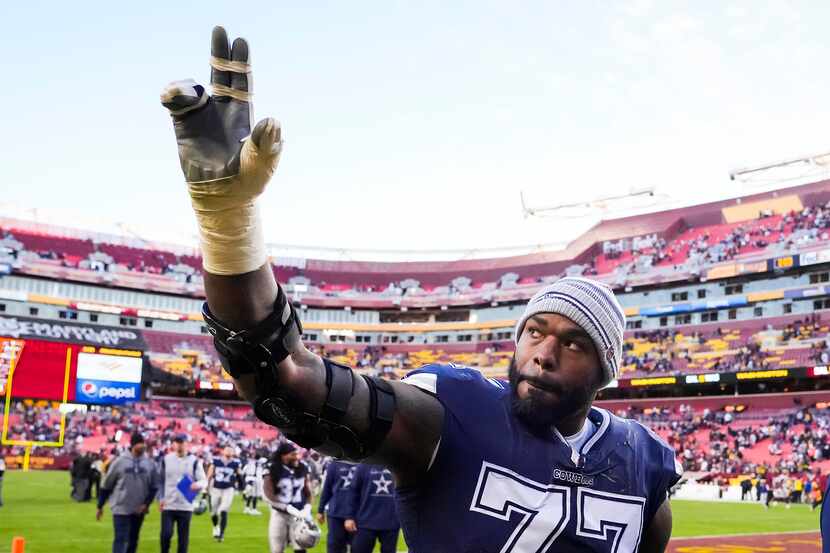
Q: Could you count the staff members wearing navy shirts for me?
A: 2